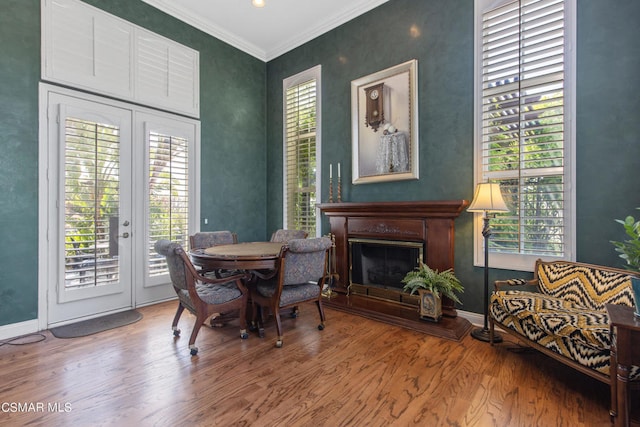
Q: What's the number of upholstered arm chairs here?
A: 4